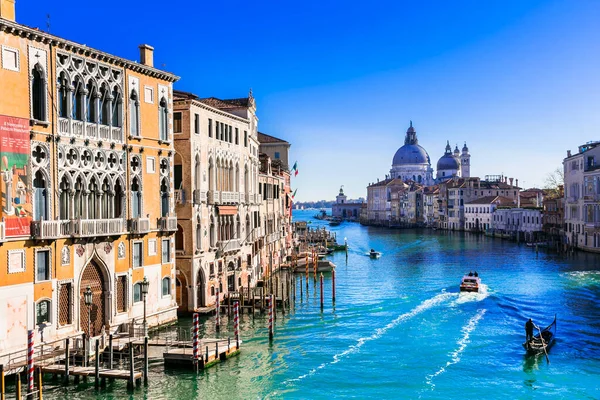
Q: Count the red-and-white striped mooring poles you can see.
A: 5